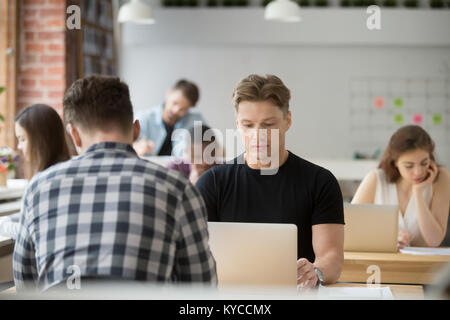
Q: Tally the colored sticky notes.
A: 5